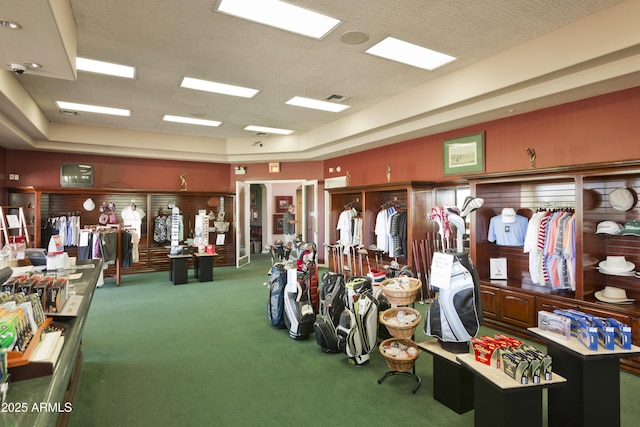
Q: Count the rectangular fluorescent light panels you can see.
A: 8